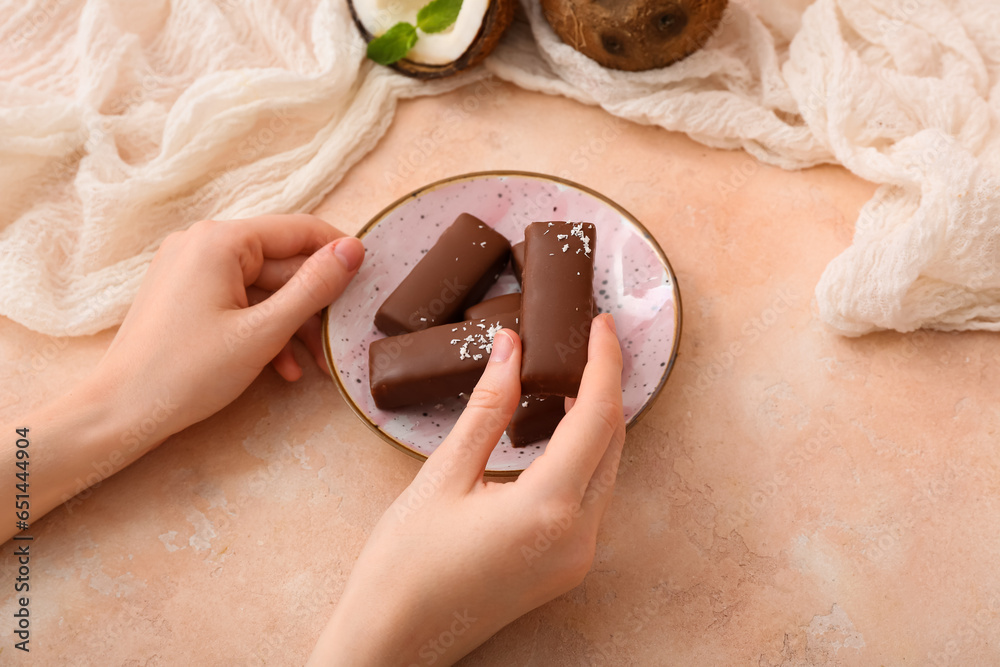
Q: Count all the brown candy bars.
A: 6